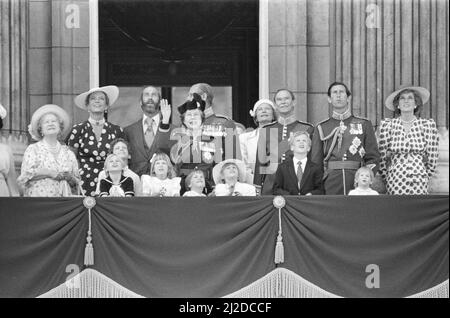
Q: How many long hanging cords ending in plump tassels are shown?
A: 2